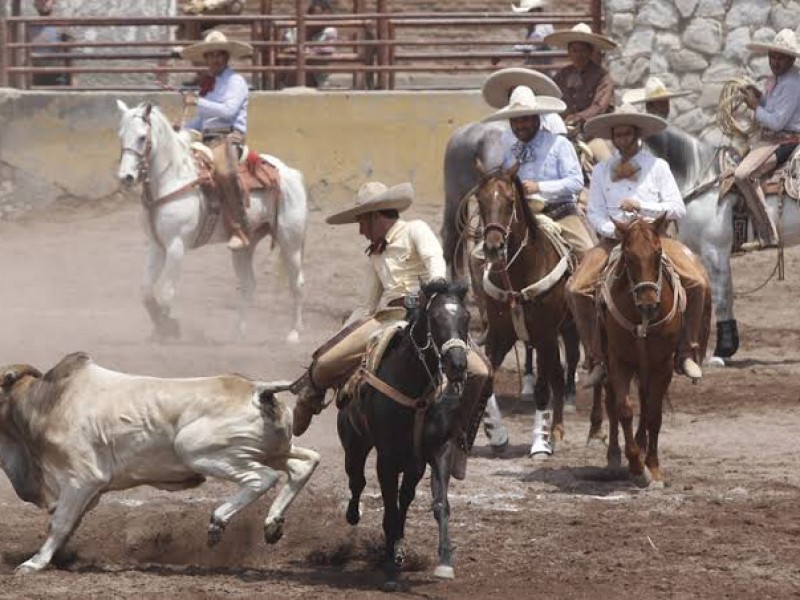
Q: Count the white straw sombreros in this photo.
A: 8